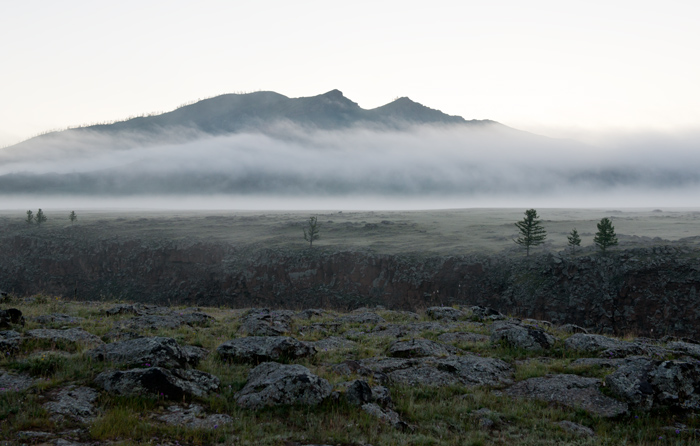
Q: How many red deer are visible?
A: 0